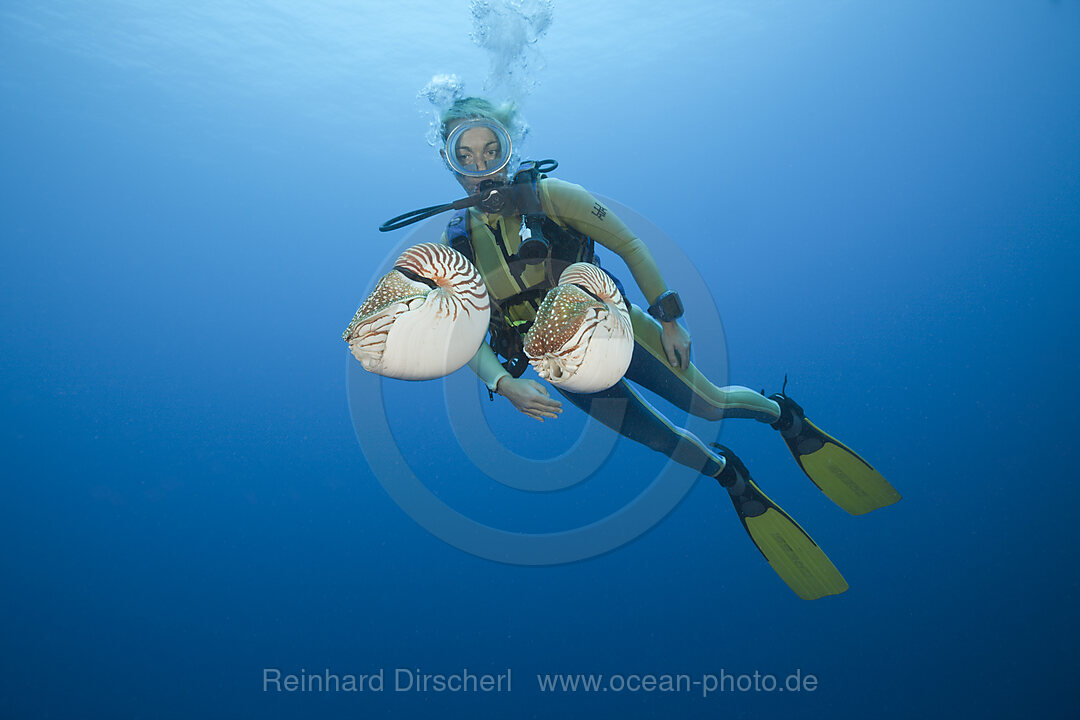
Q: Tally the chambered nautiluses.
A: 2